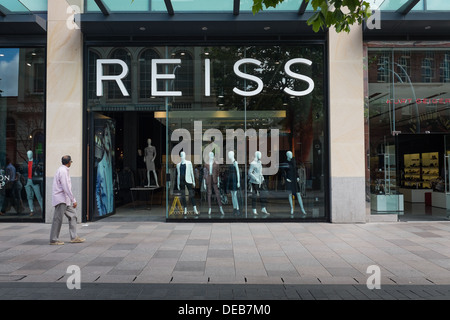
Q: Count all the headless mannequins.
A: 0